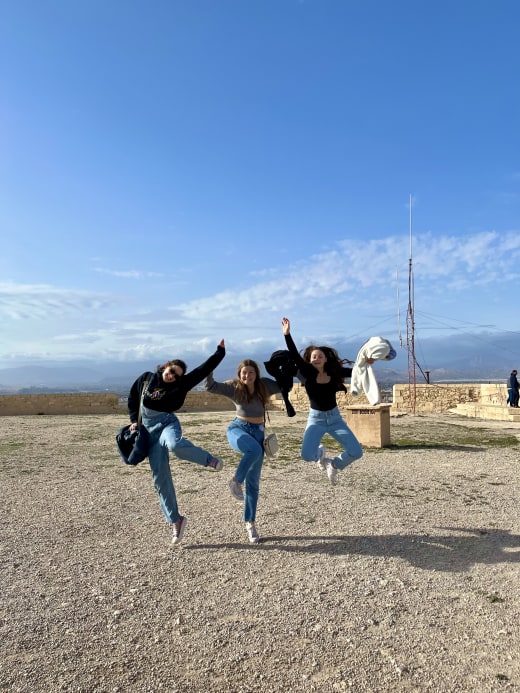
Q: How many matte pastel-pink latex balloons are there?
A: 0